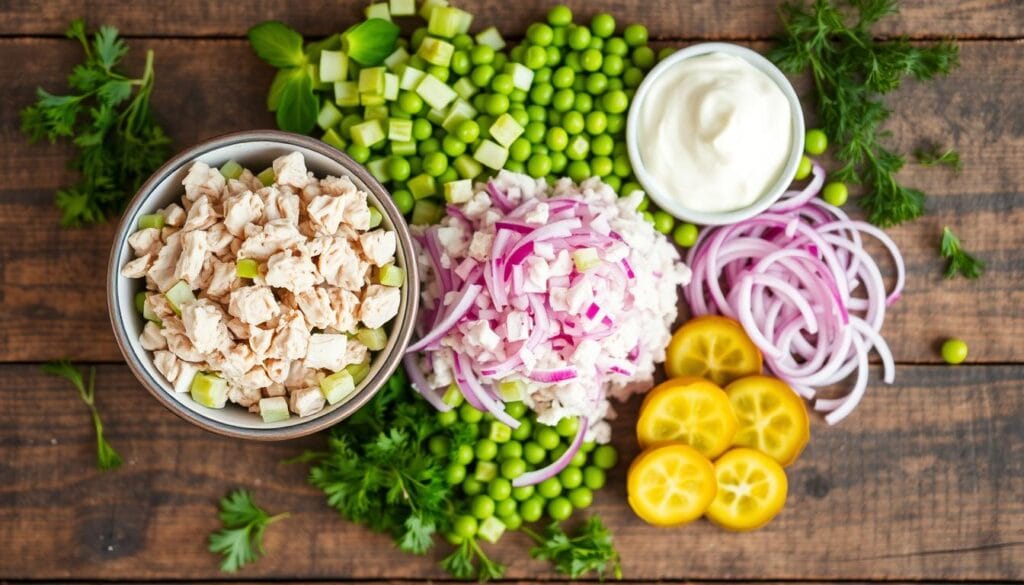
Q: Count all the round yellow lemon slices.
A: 5